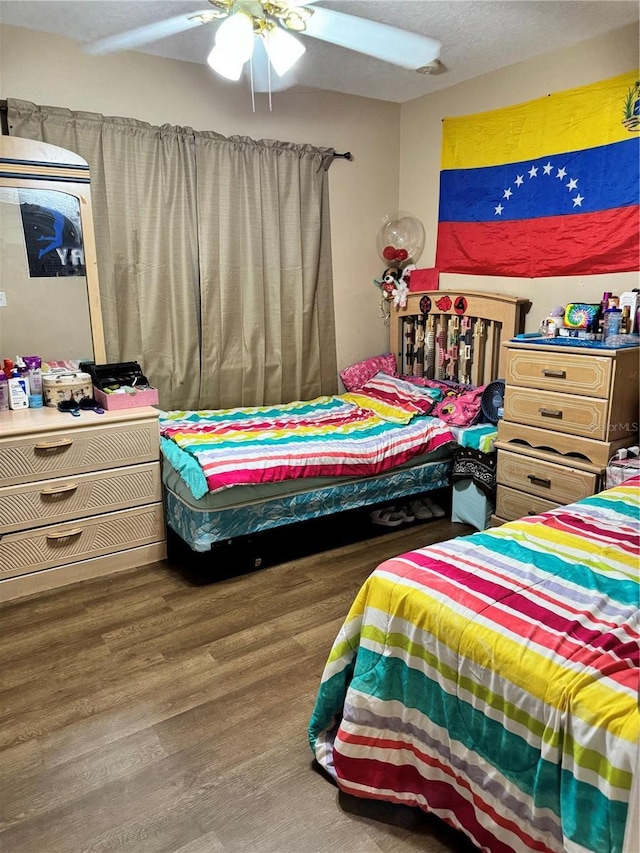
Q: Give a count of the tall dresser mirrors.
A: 1